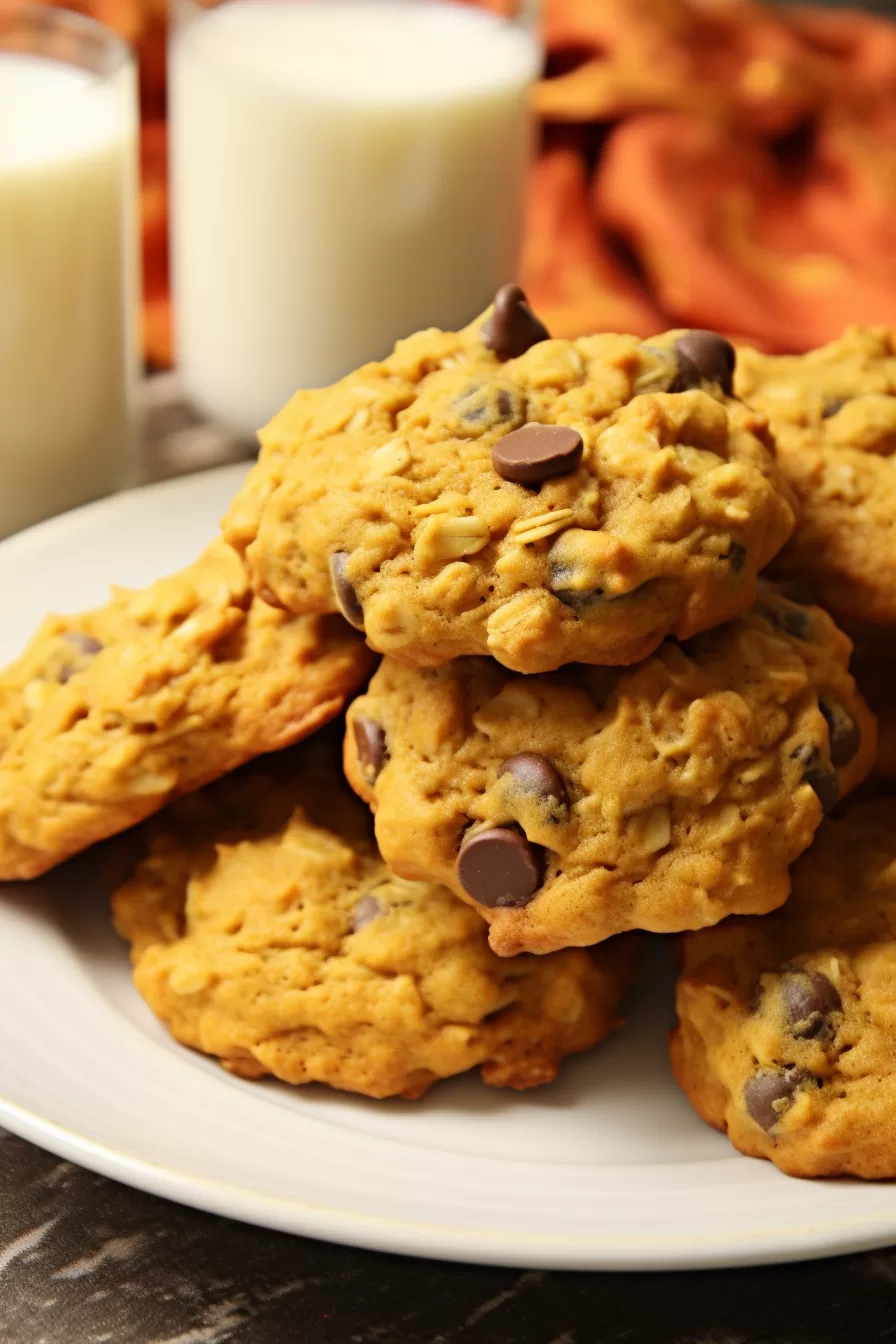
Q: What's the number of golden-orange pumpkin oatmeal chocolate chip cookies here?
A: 6